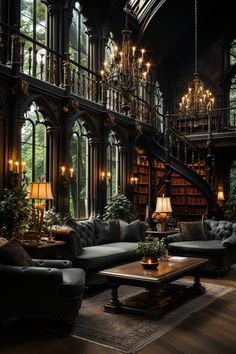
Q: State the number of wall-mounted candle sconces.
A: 4